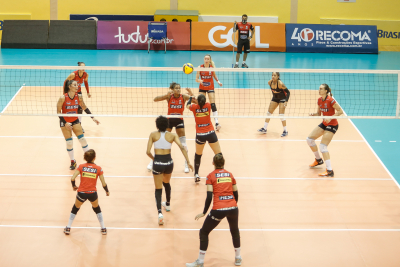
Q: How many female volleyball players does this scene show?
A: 10